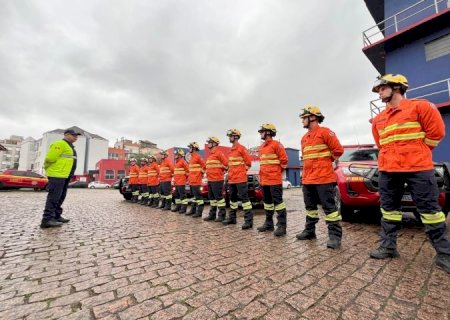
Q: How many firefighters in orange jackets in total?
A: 11